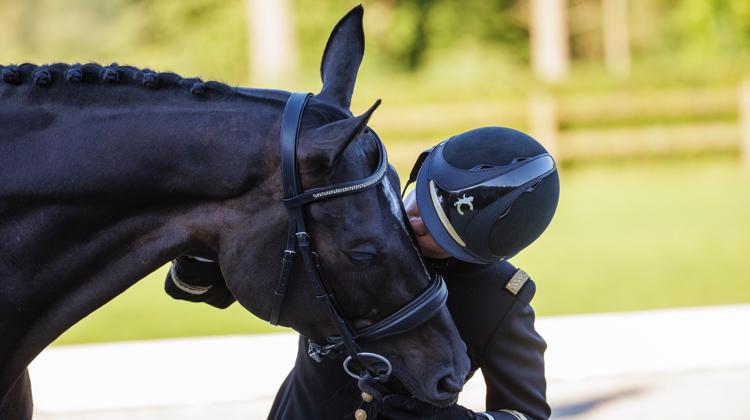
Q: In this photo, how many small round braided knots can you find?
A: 6